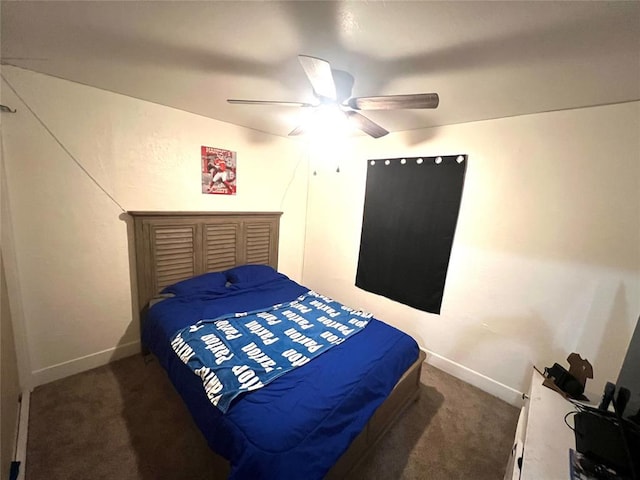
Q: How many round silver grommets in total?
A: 6